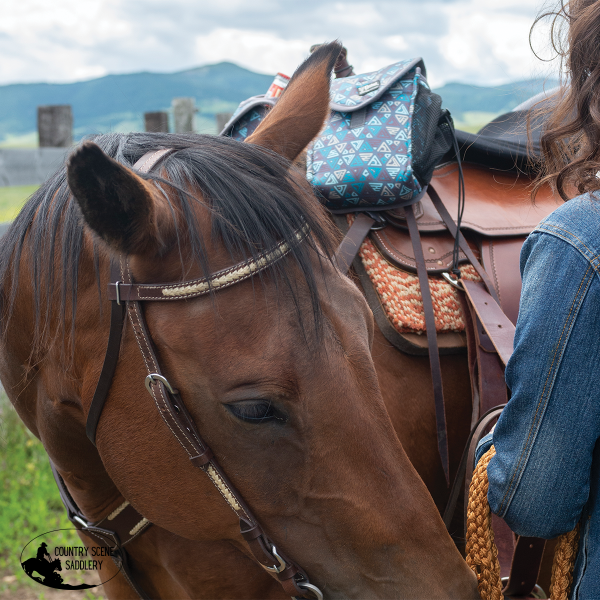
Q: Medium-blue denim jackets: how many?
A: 1